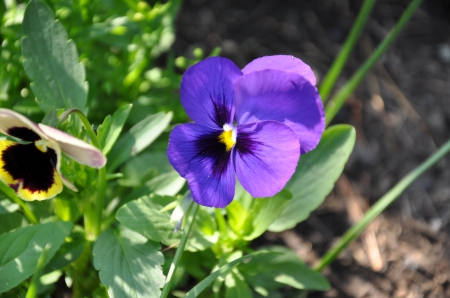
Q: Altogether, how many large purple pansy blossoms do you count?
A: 1